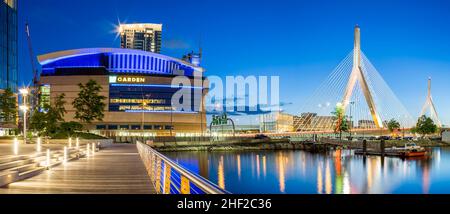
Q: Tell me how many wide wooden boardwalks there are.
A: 1